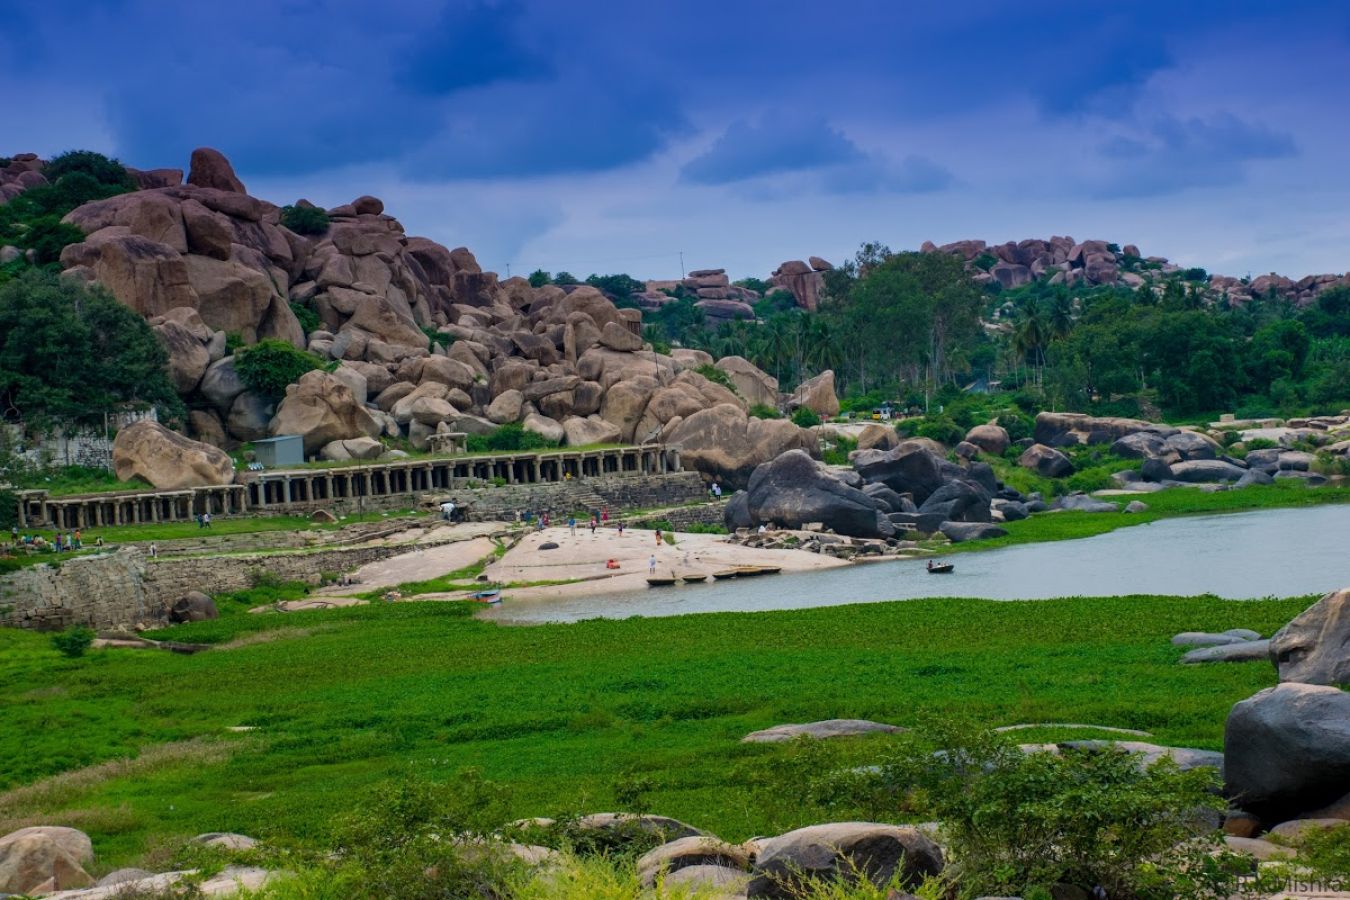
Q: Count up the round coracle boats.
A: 6